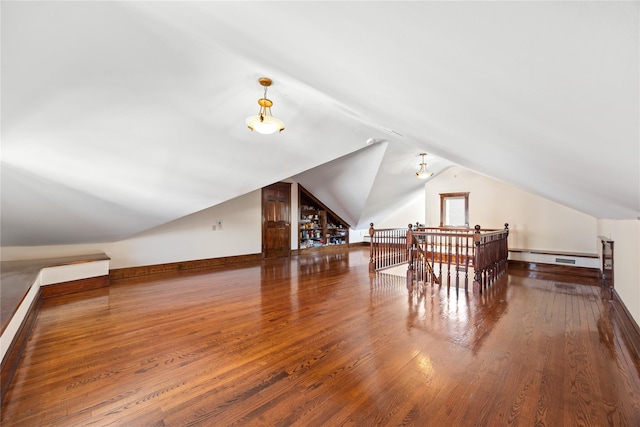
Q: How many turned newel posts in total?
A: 5